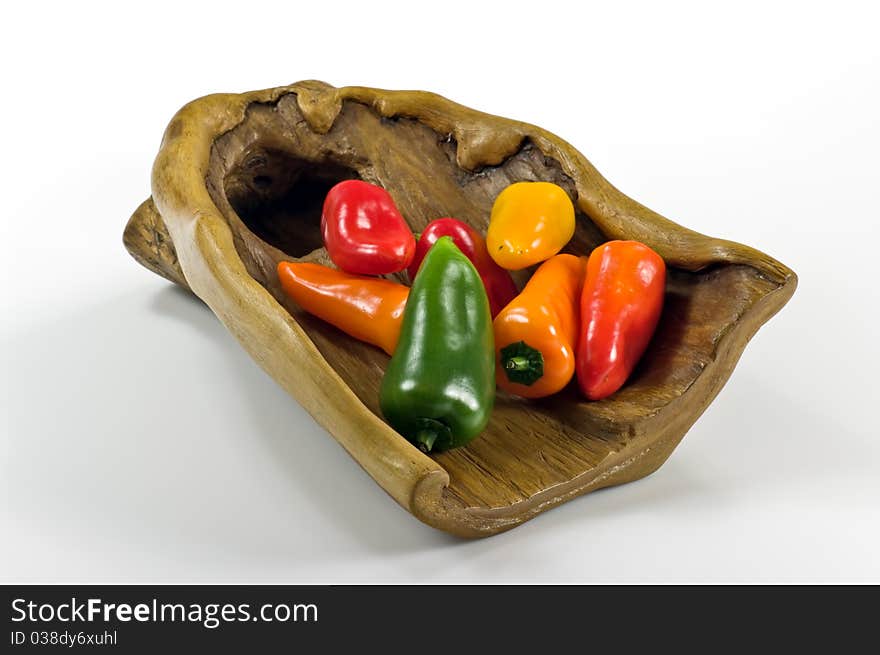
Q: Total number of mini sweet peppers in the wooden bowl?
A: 7